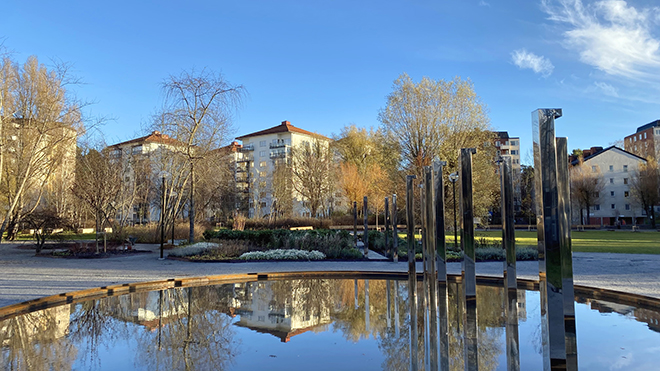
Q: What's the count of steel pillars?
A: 12